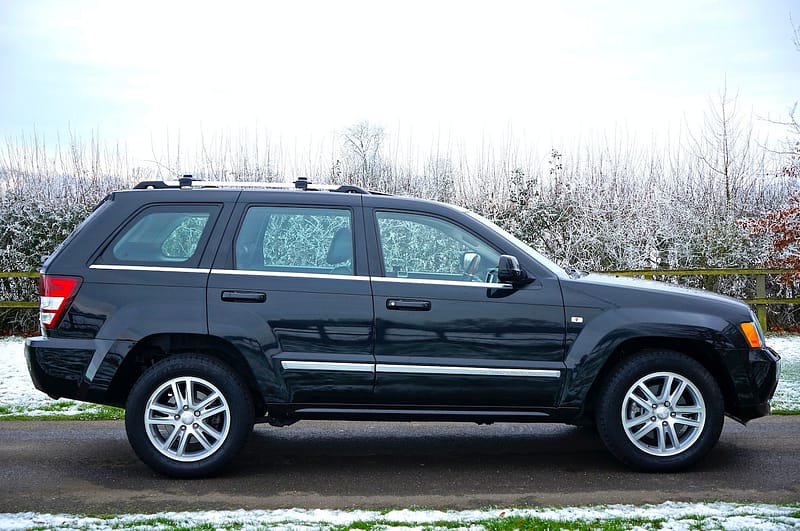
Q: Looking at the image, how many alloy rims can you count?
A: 2